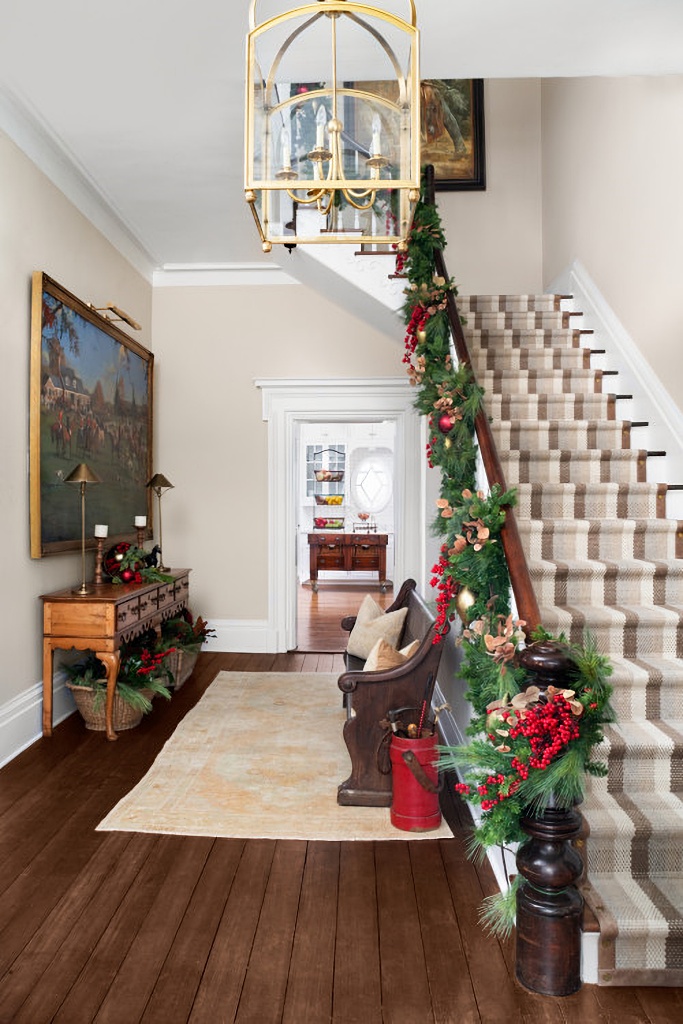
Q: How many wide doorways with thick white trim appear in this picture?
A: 1